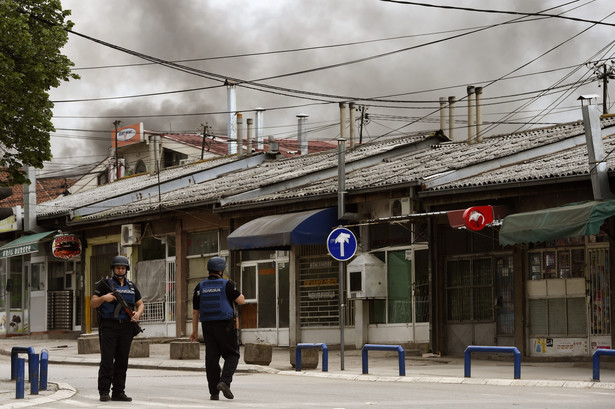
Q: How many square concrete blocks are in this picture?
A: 5